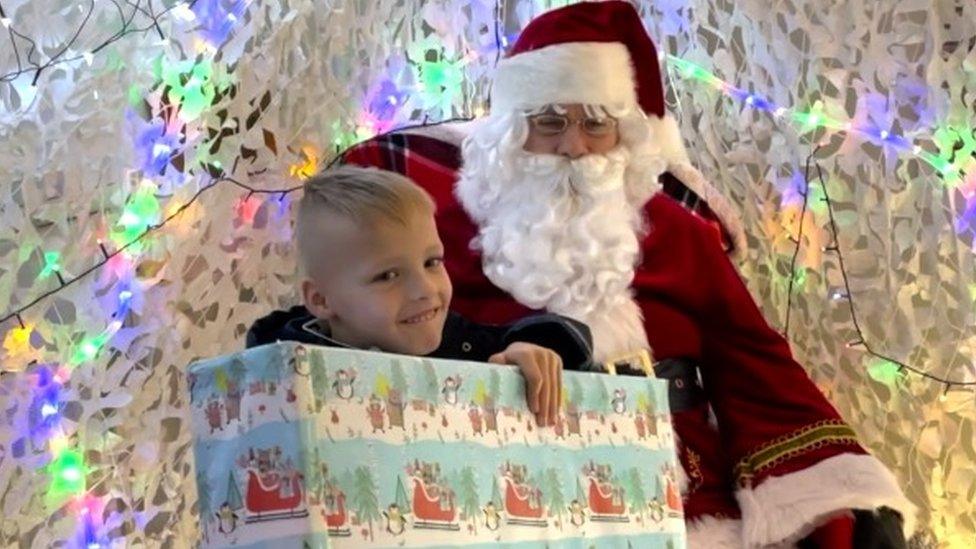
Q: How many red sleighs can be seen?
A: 6